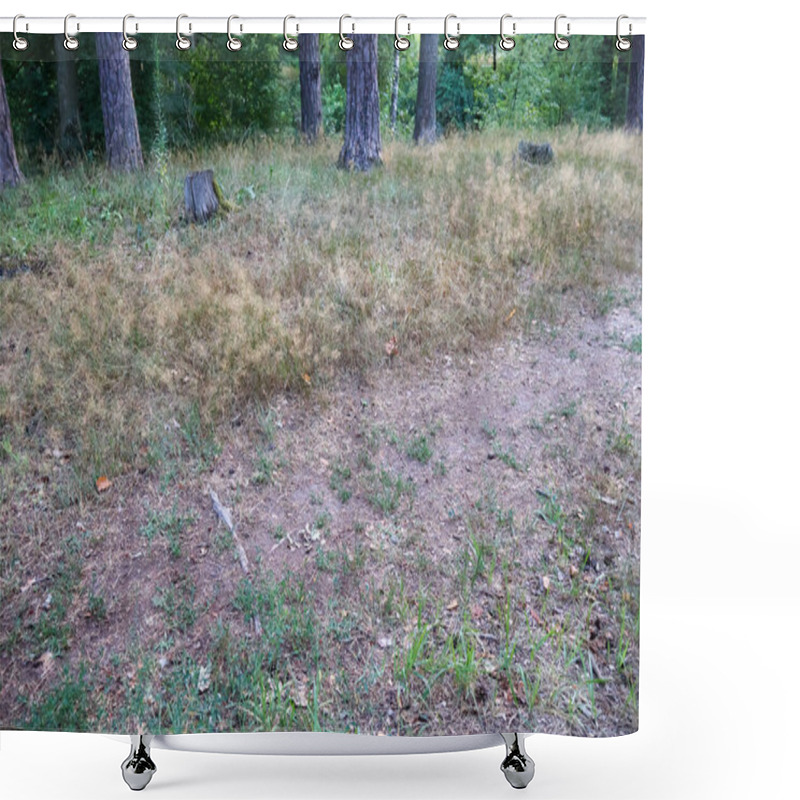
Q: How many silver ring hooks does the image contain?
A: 12